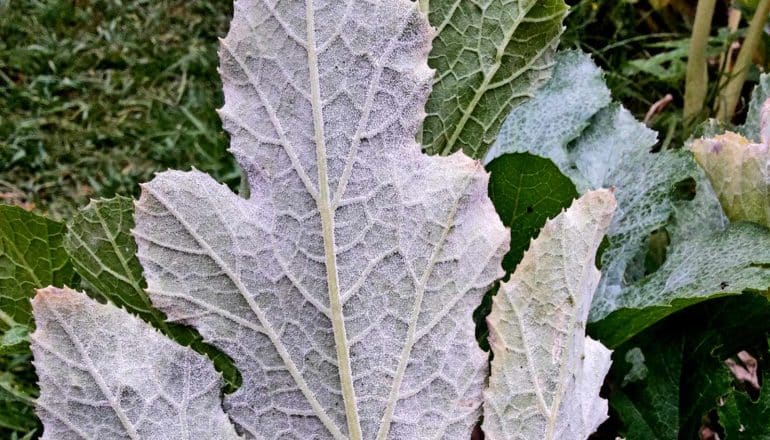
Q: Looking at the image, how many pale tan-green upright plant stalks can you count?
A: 2